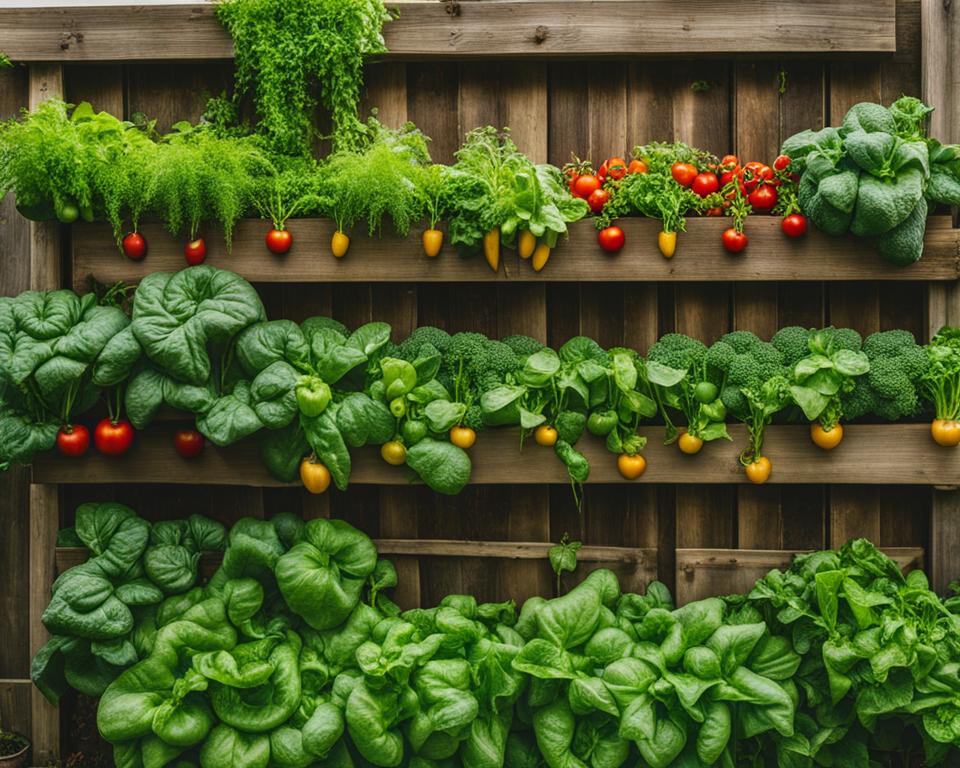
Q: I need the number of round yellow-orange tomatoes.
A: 9